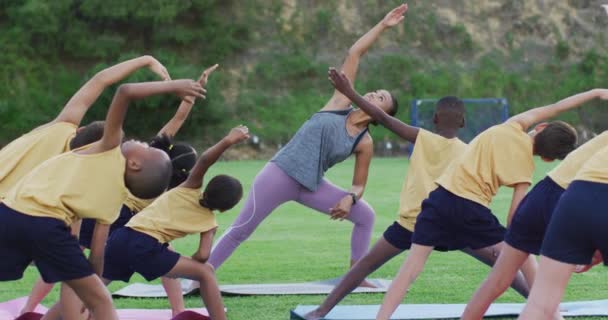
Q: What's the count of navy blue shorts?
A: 7